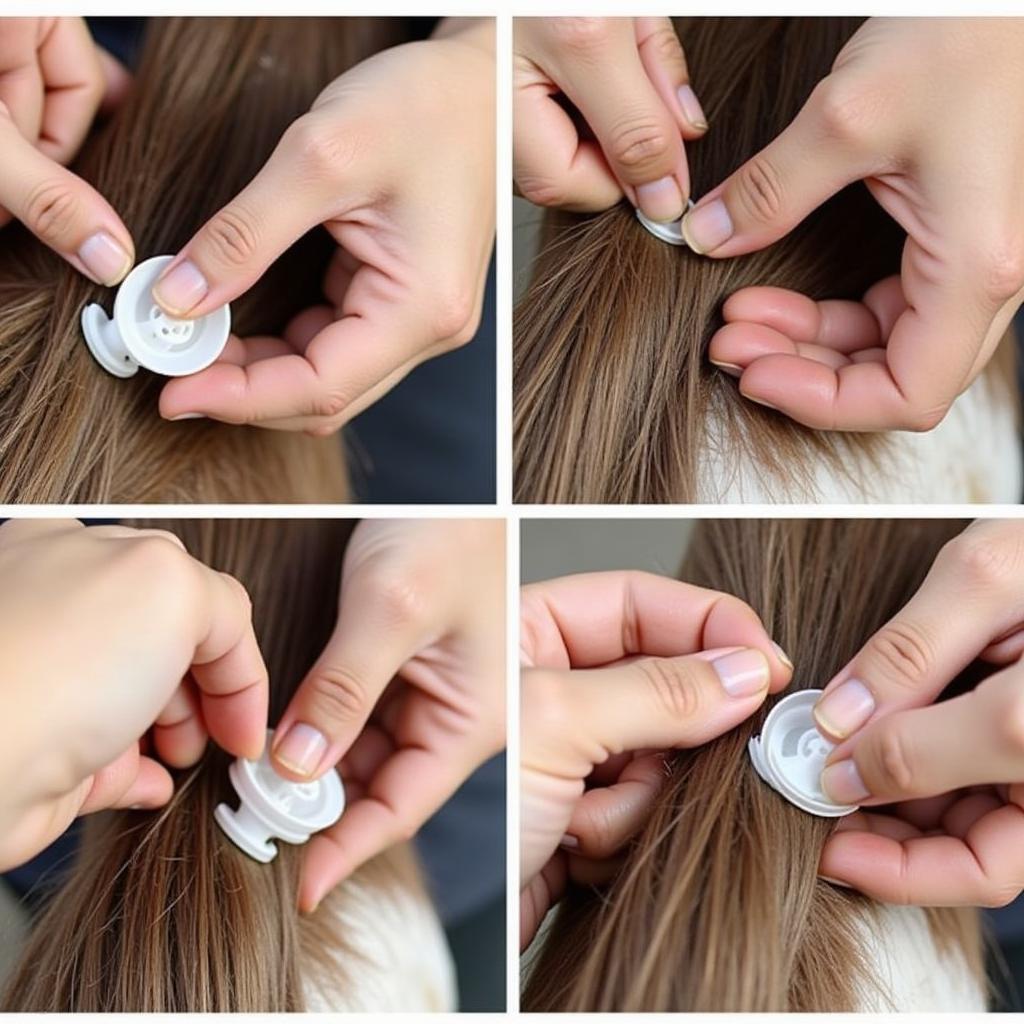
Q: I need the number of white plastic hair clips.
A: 4